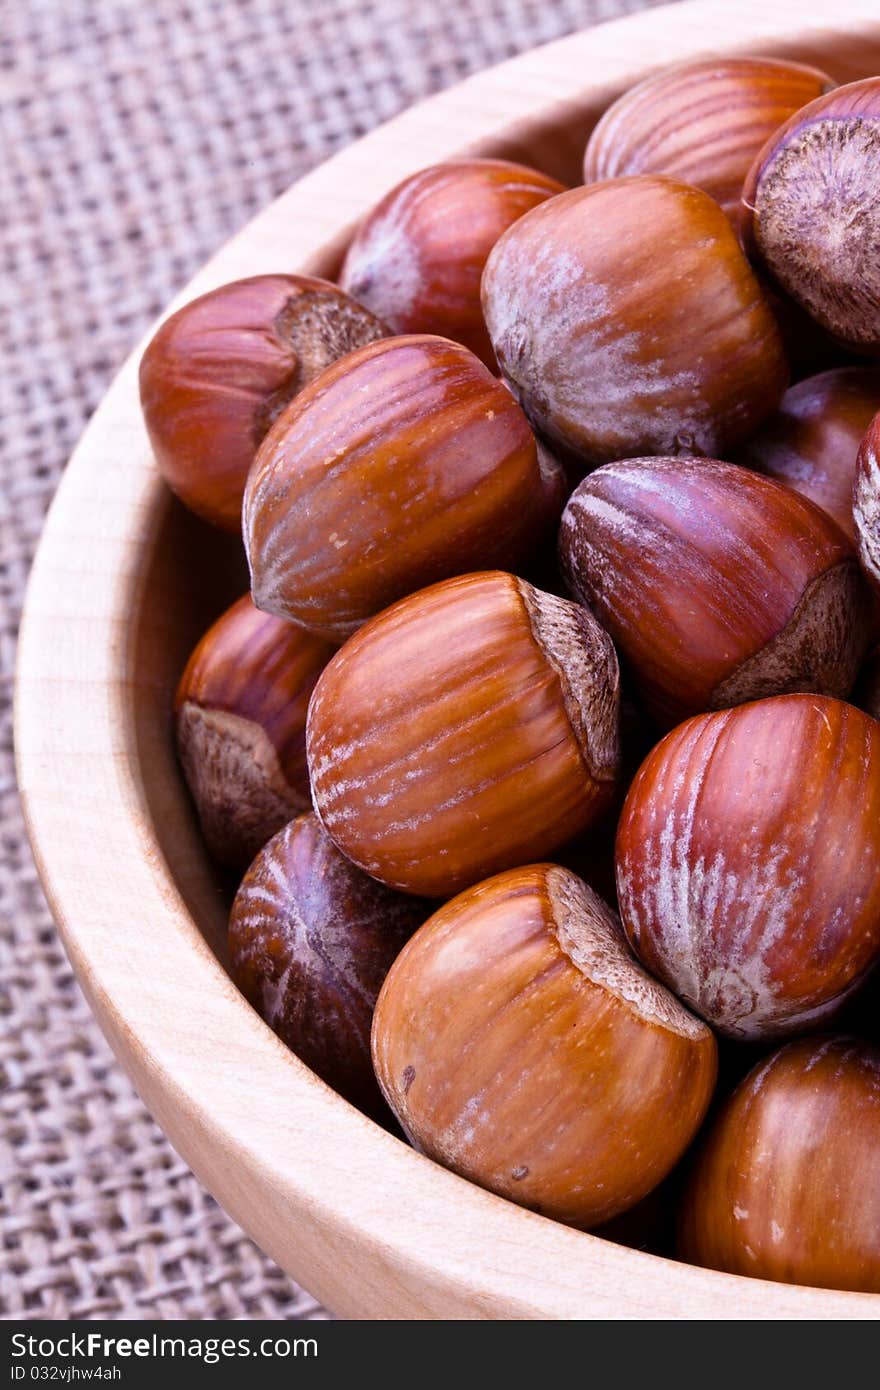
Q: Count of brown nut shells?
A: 15